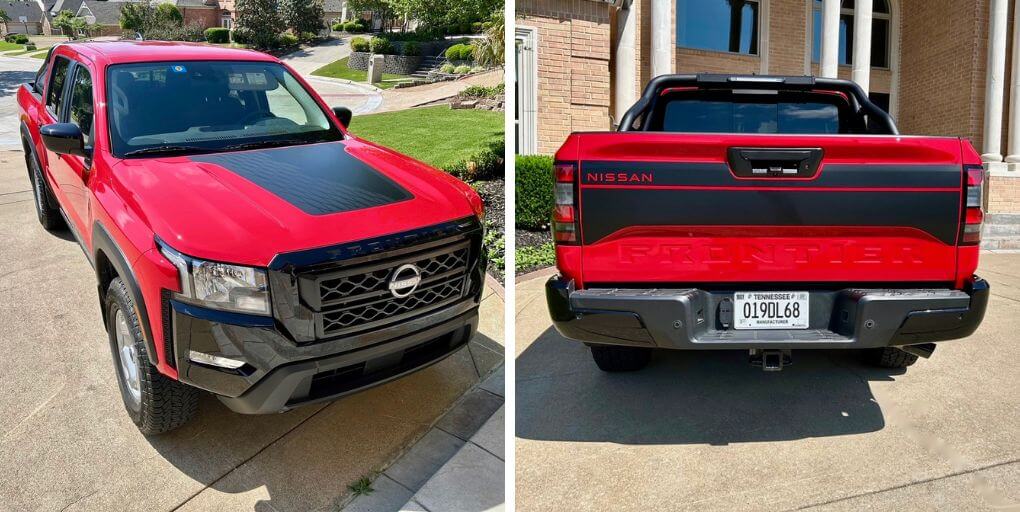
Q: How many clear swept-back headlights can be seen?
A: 1